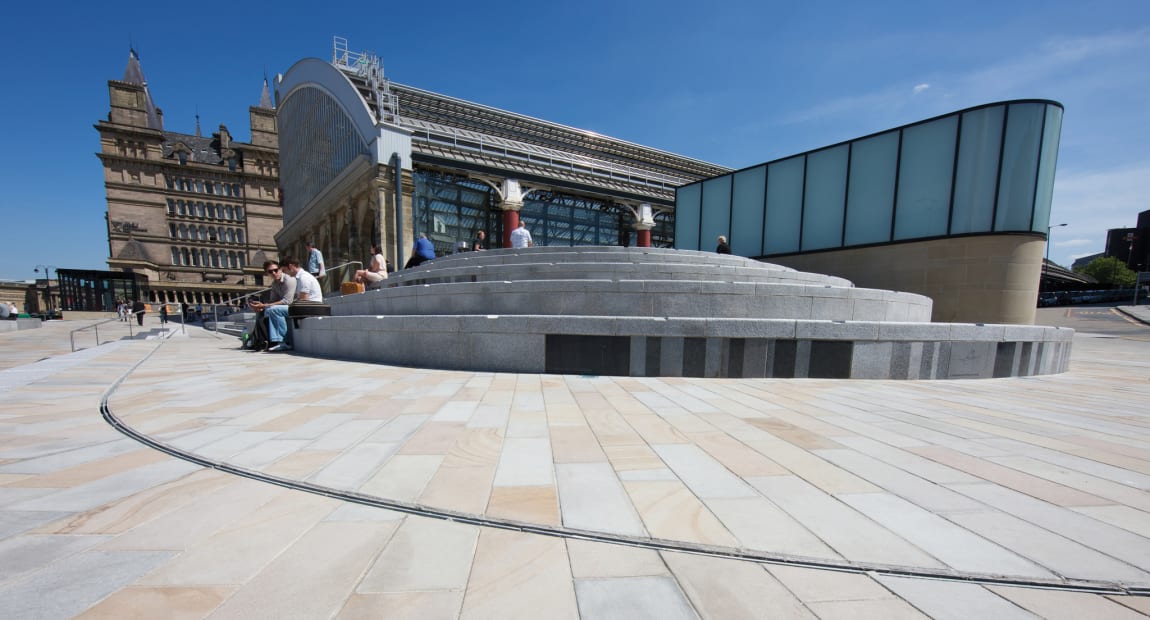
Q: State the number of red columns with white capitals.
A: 2